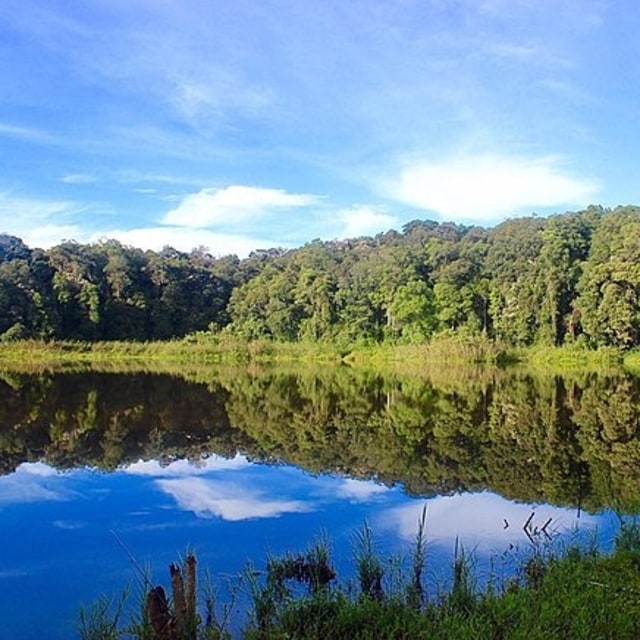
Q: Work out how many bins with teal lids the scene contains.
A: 0